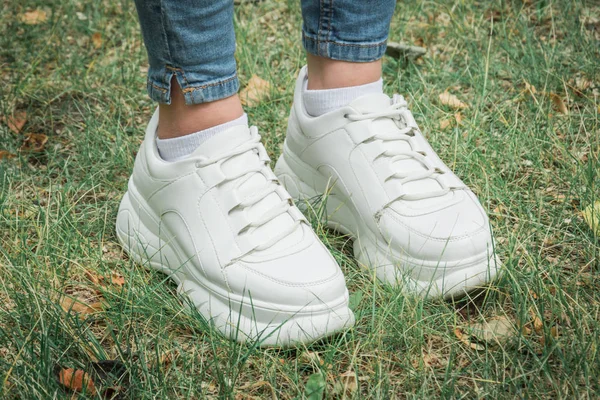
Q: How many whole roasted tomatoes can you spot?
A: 0